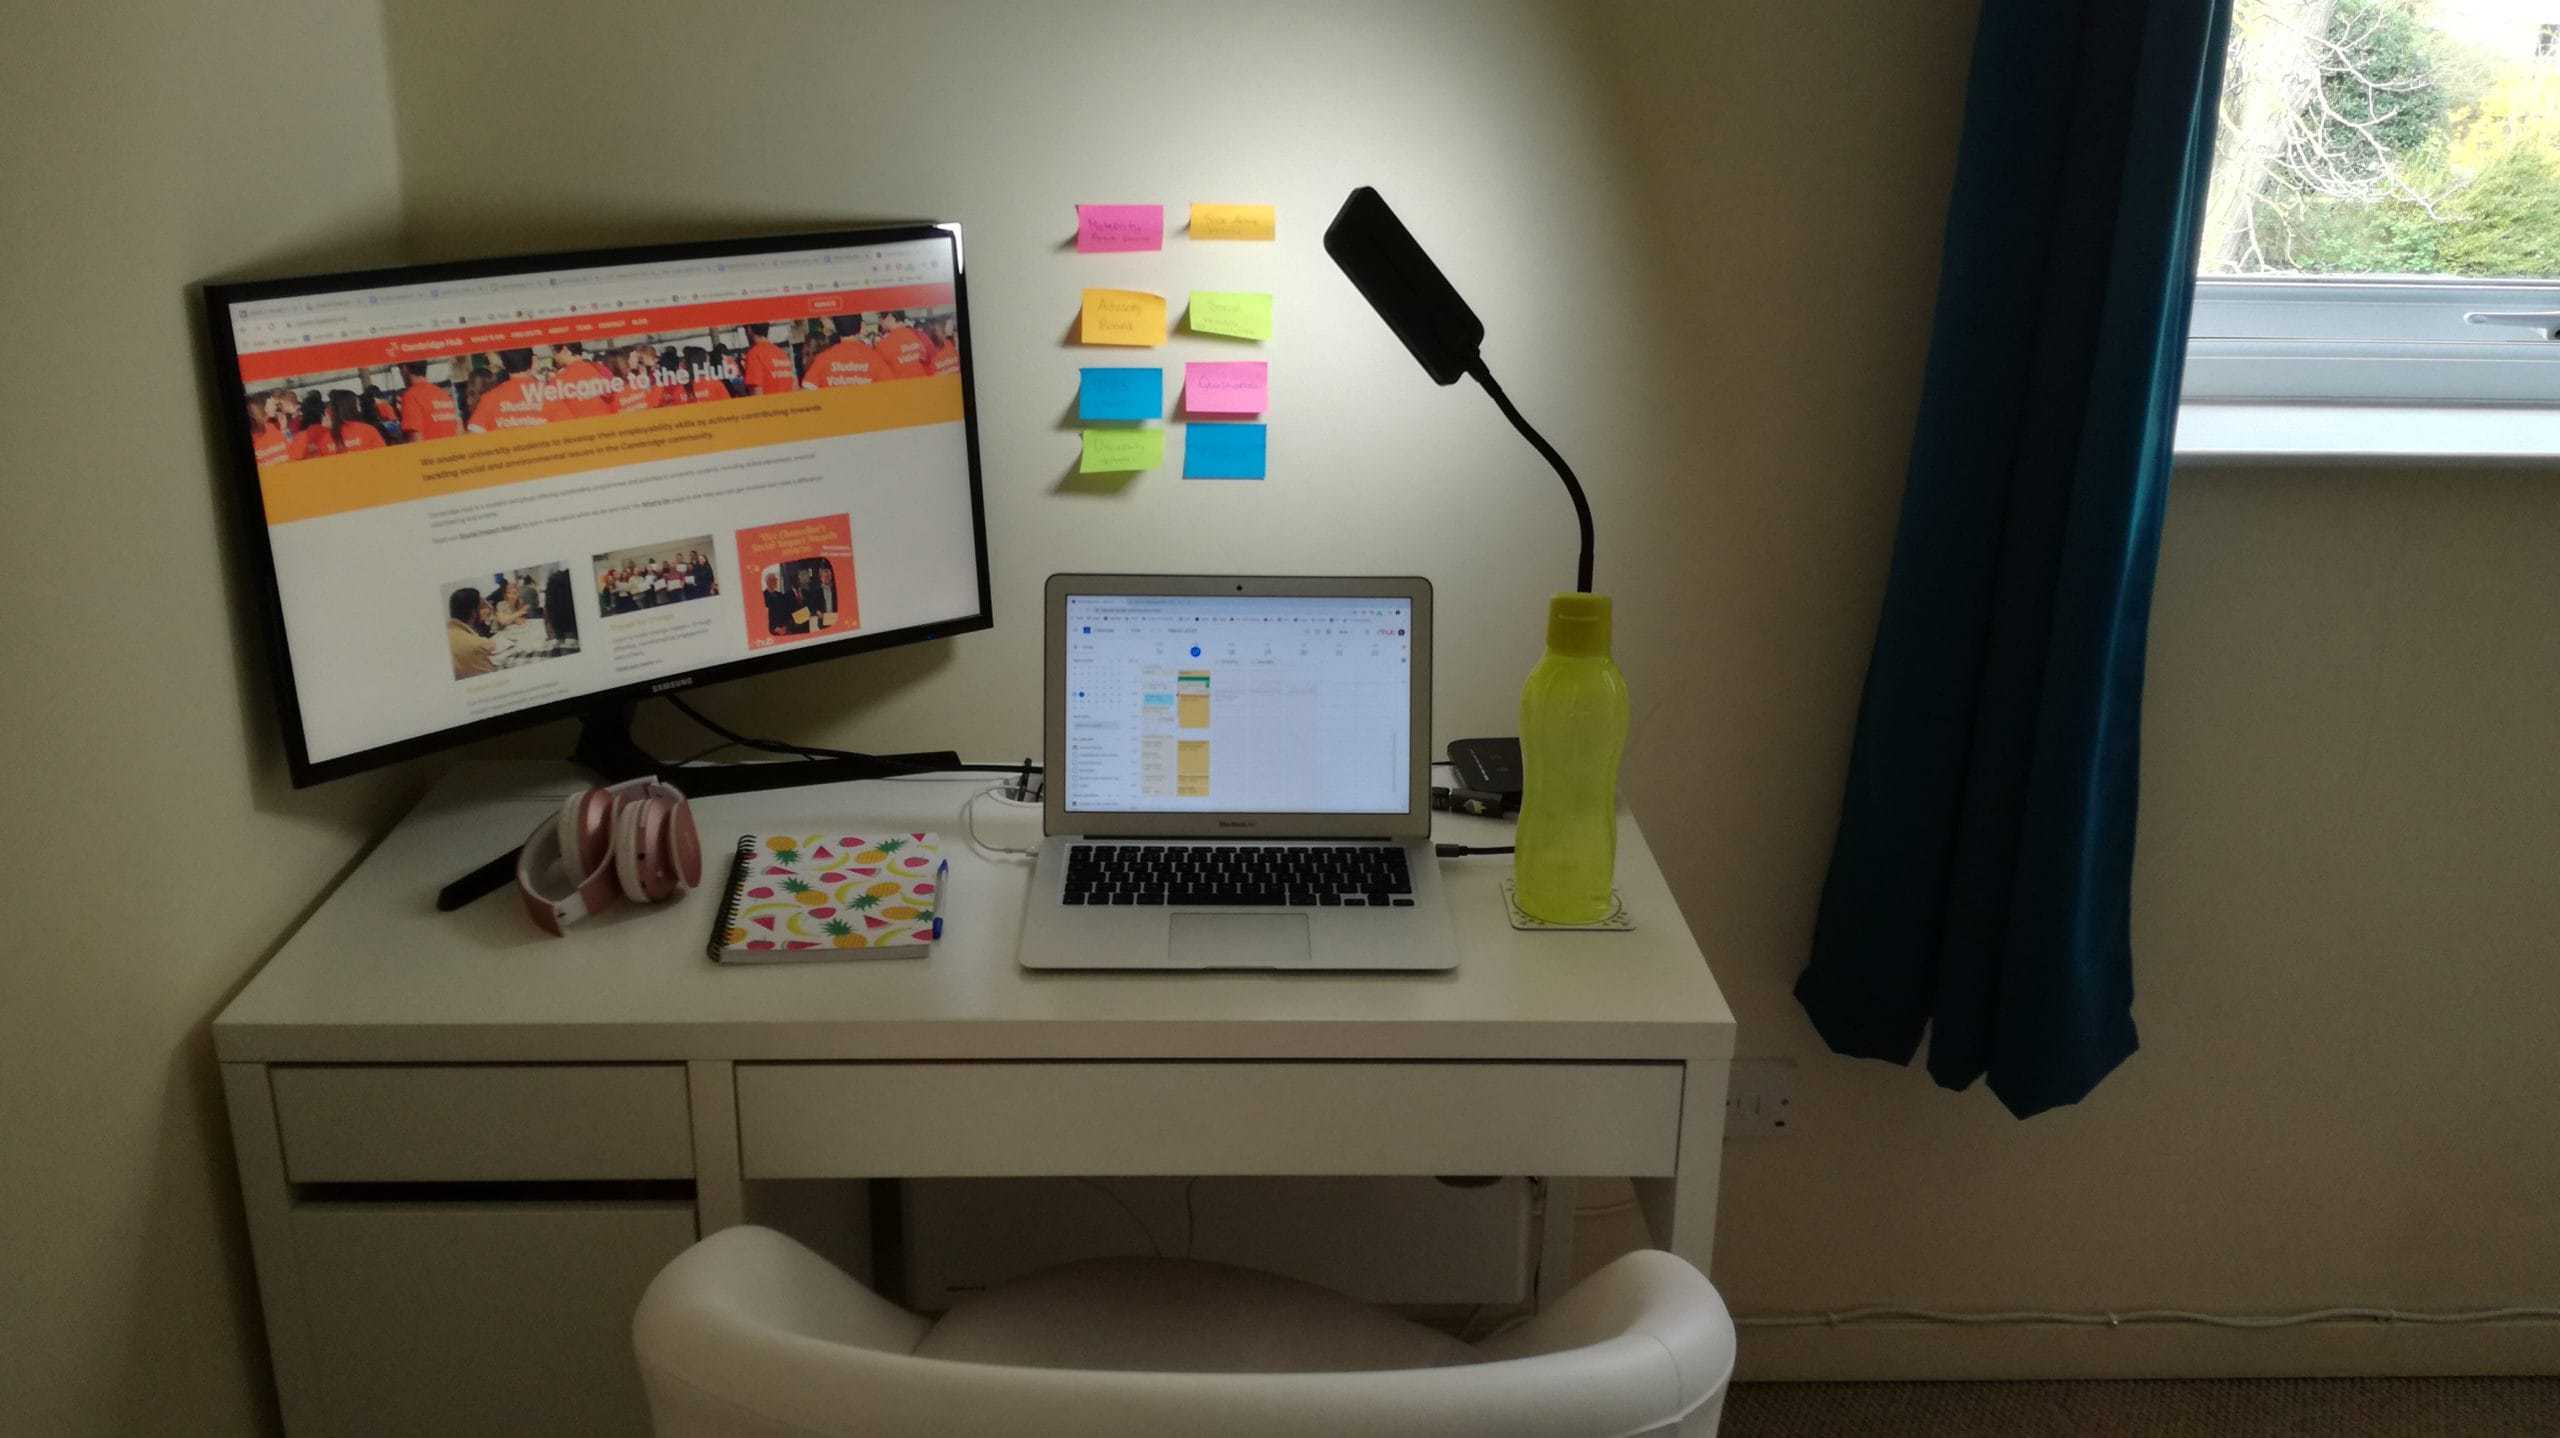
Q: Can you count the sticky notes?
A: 8